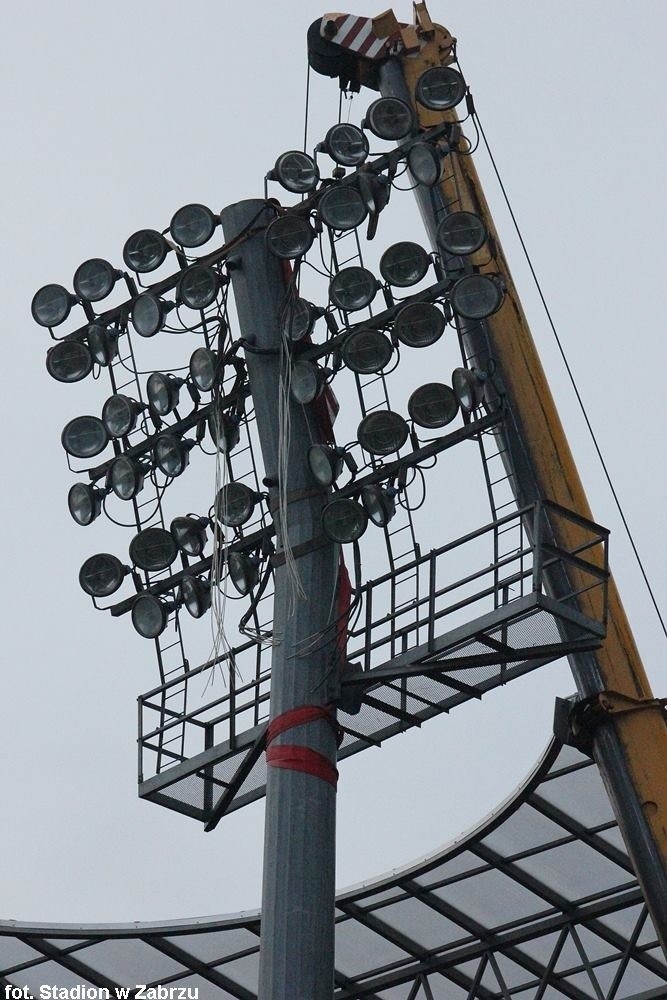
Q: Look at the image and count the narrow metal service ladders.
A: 4